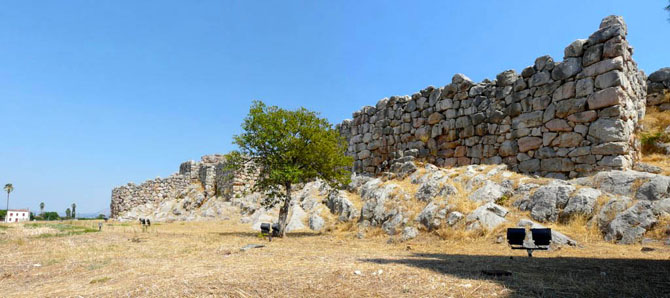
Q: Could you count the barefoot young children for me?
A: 0